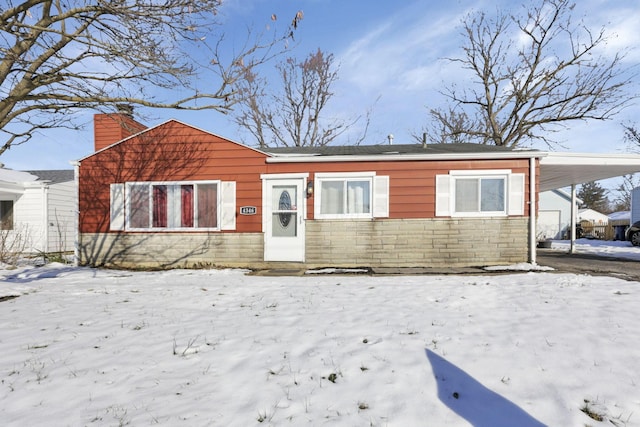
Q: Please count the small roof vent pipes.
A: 2